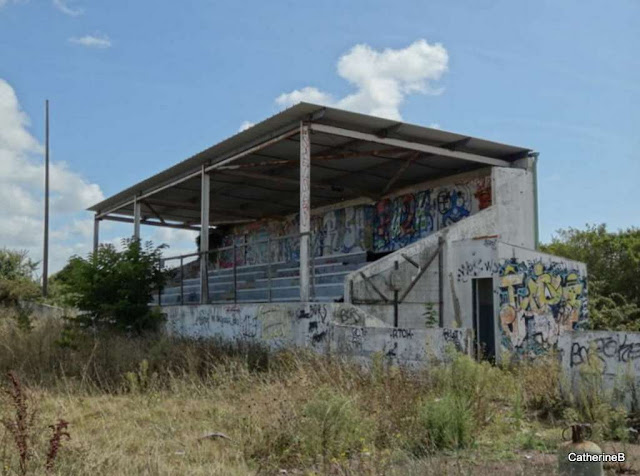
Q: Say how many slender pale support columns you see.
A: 4